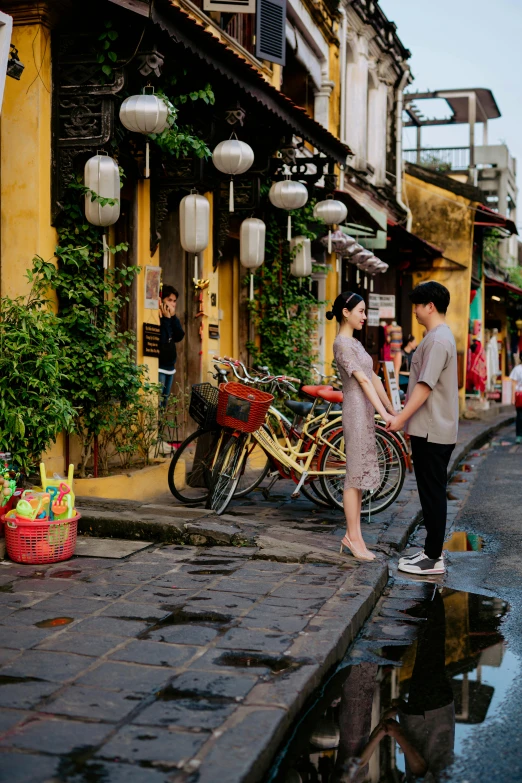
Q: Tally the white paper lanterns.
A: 8